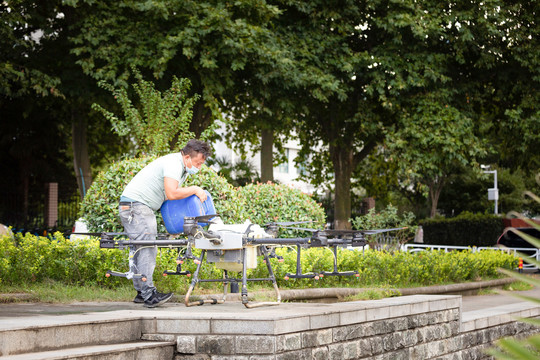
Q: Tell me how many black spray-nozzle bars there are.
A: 6